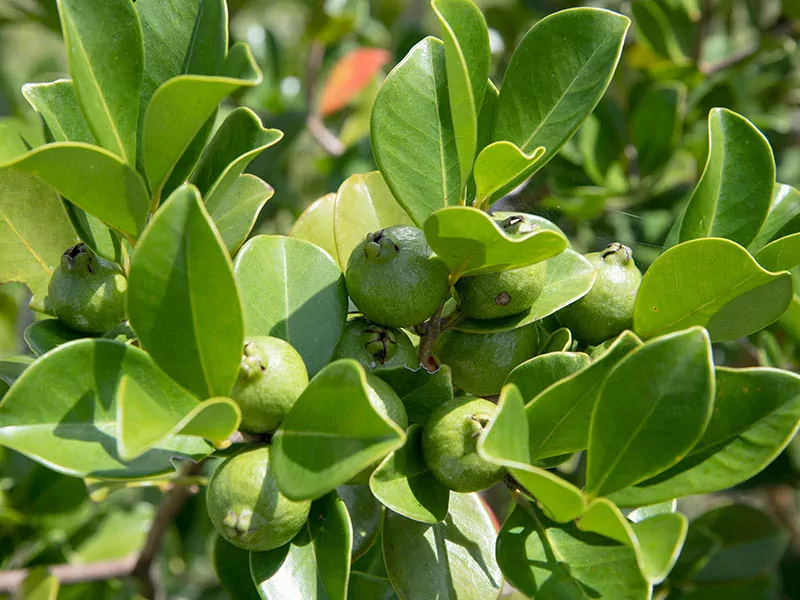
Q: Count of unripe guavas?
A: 10